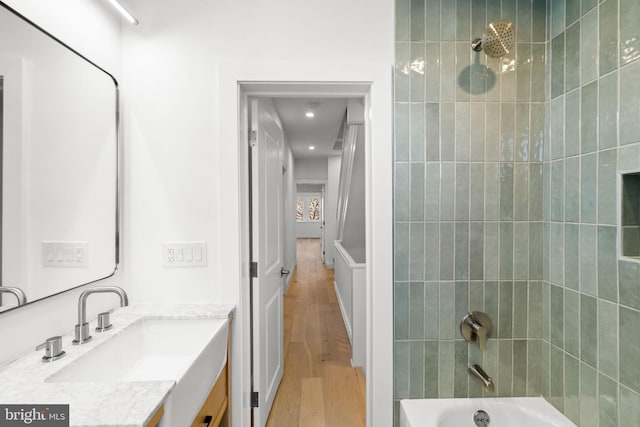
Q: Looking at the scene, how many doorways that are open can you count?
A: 2